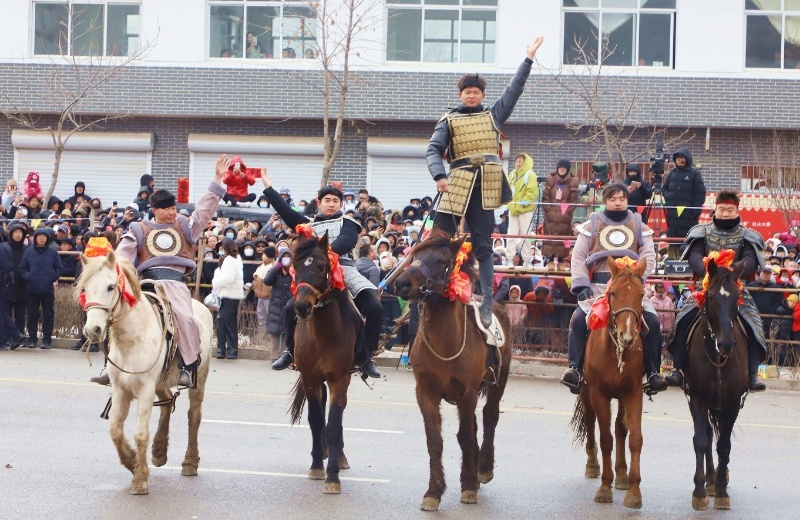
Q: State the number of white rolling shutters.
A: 3